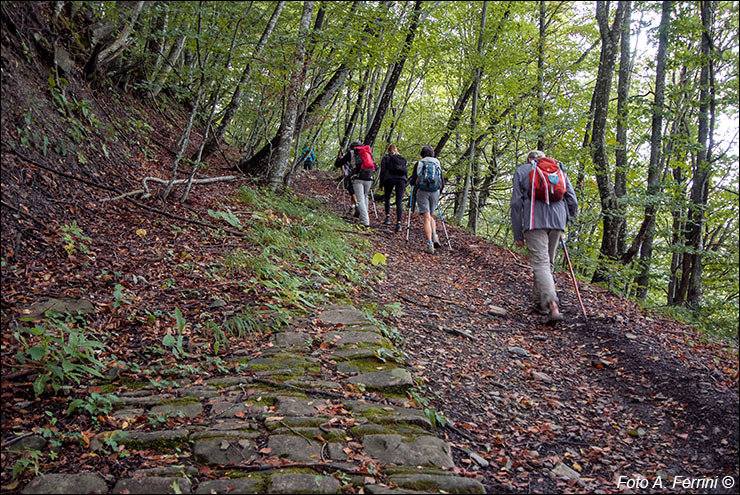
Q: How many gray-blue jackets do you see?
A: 1